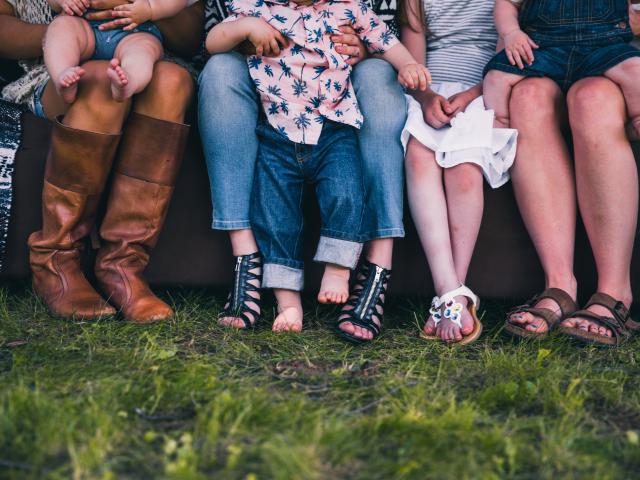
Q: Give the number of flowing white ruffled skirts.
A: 1